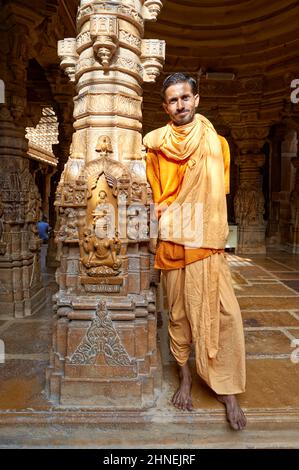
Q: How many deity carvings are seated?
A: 1